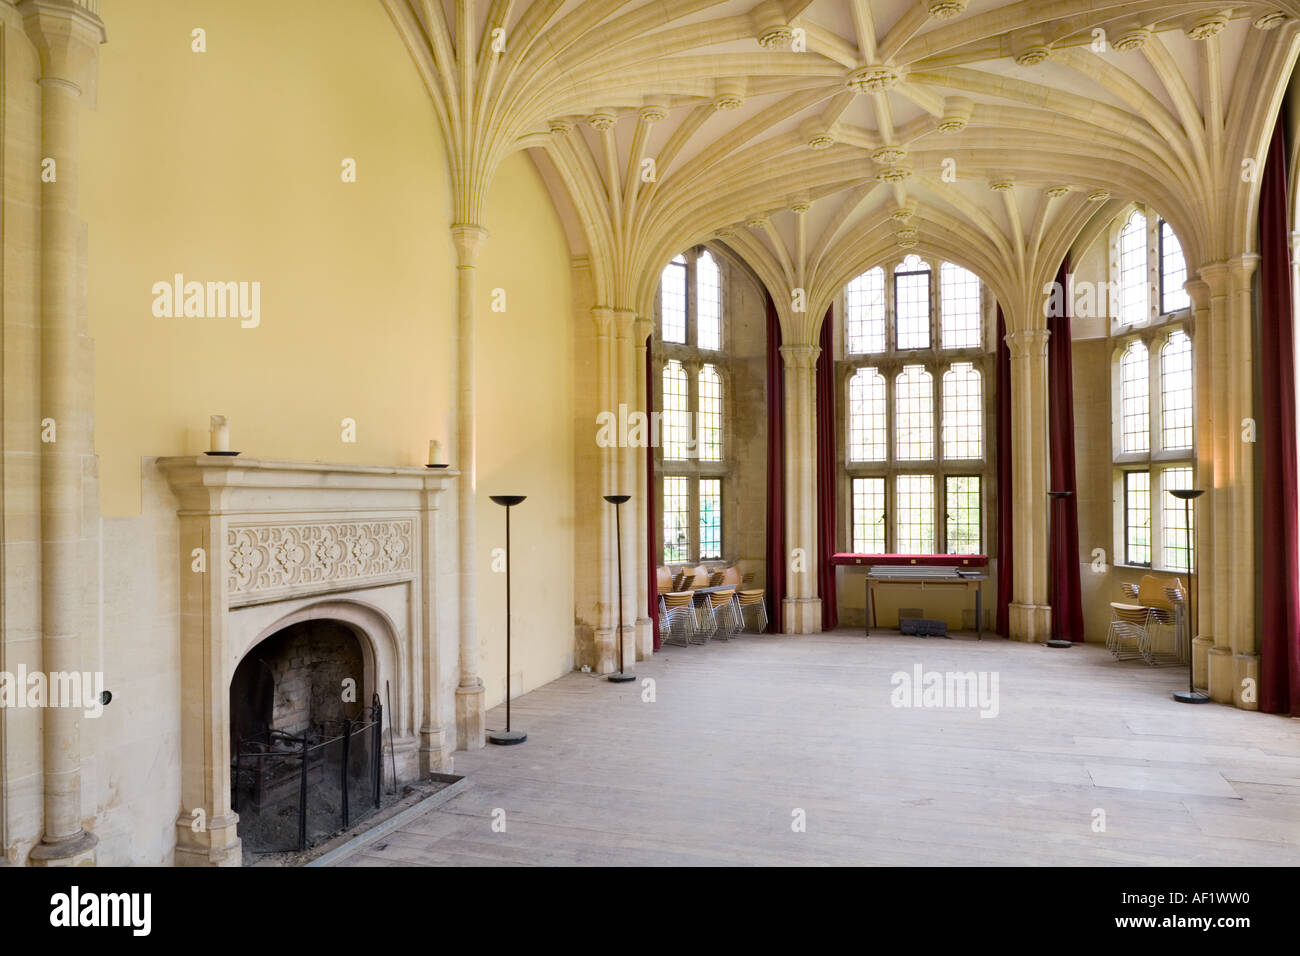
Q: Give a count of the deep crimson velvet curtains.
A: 6